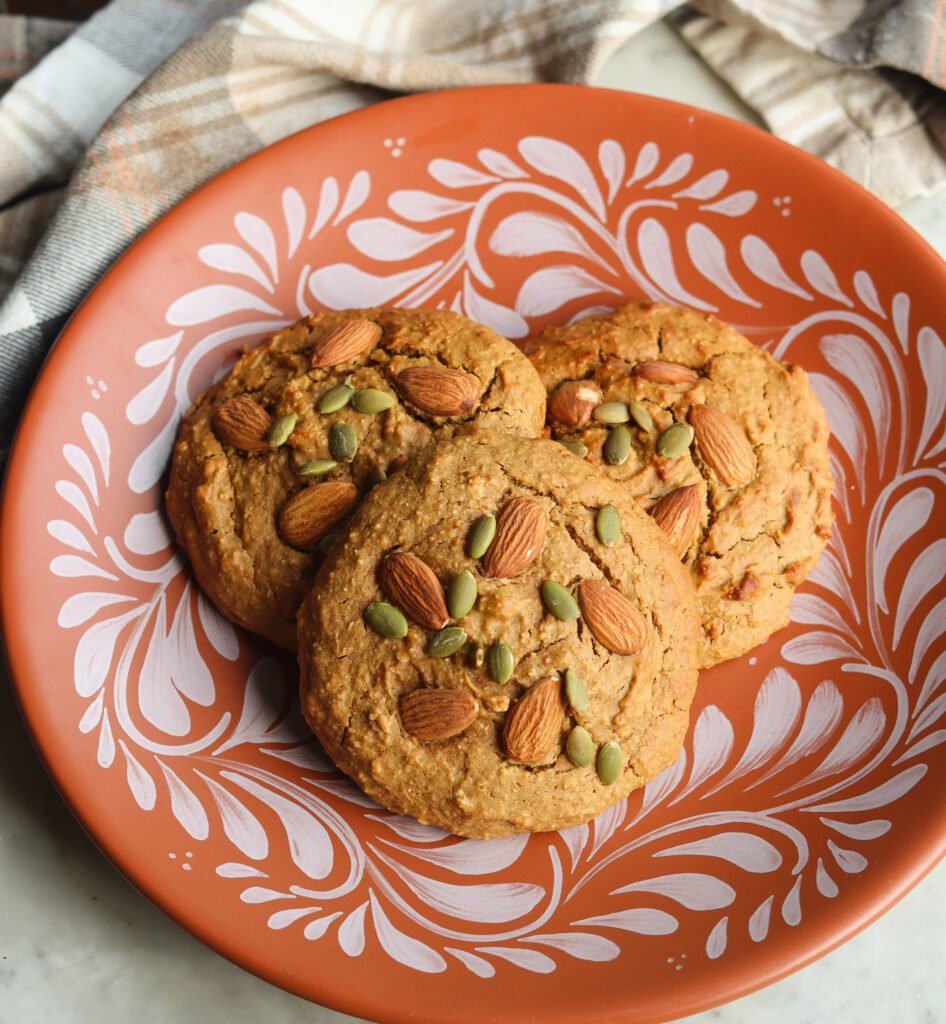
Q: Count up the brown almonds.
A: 13